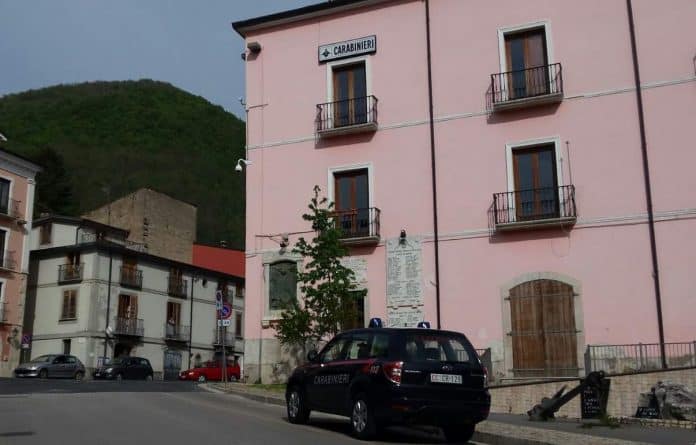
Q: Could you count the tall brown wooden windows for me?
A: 4